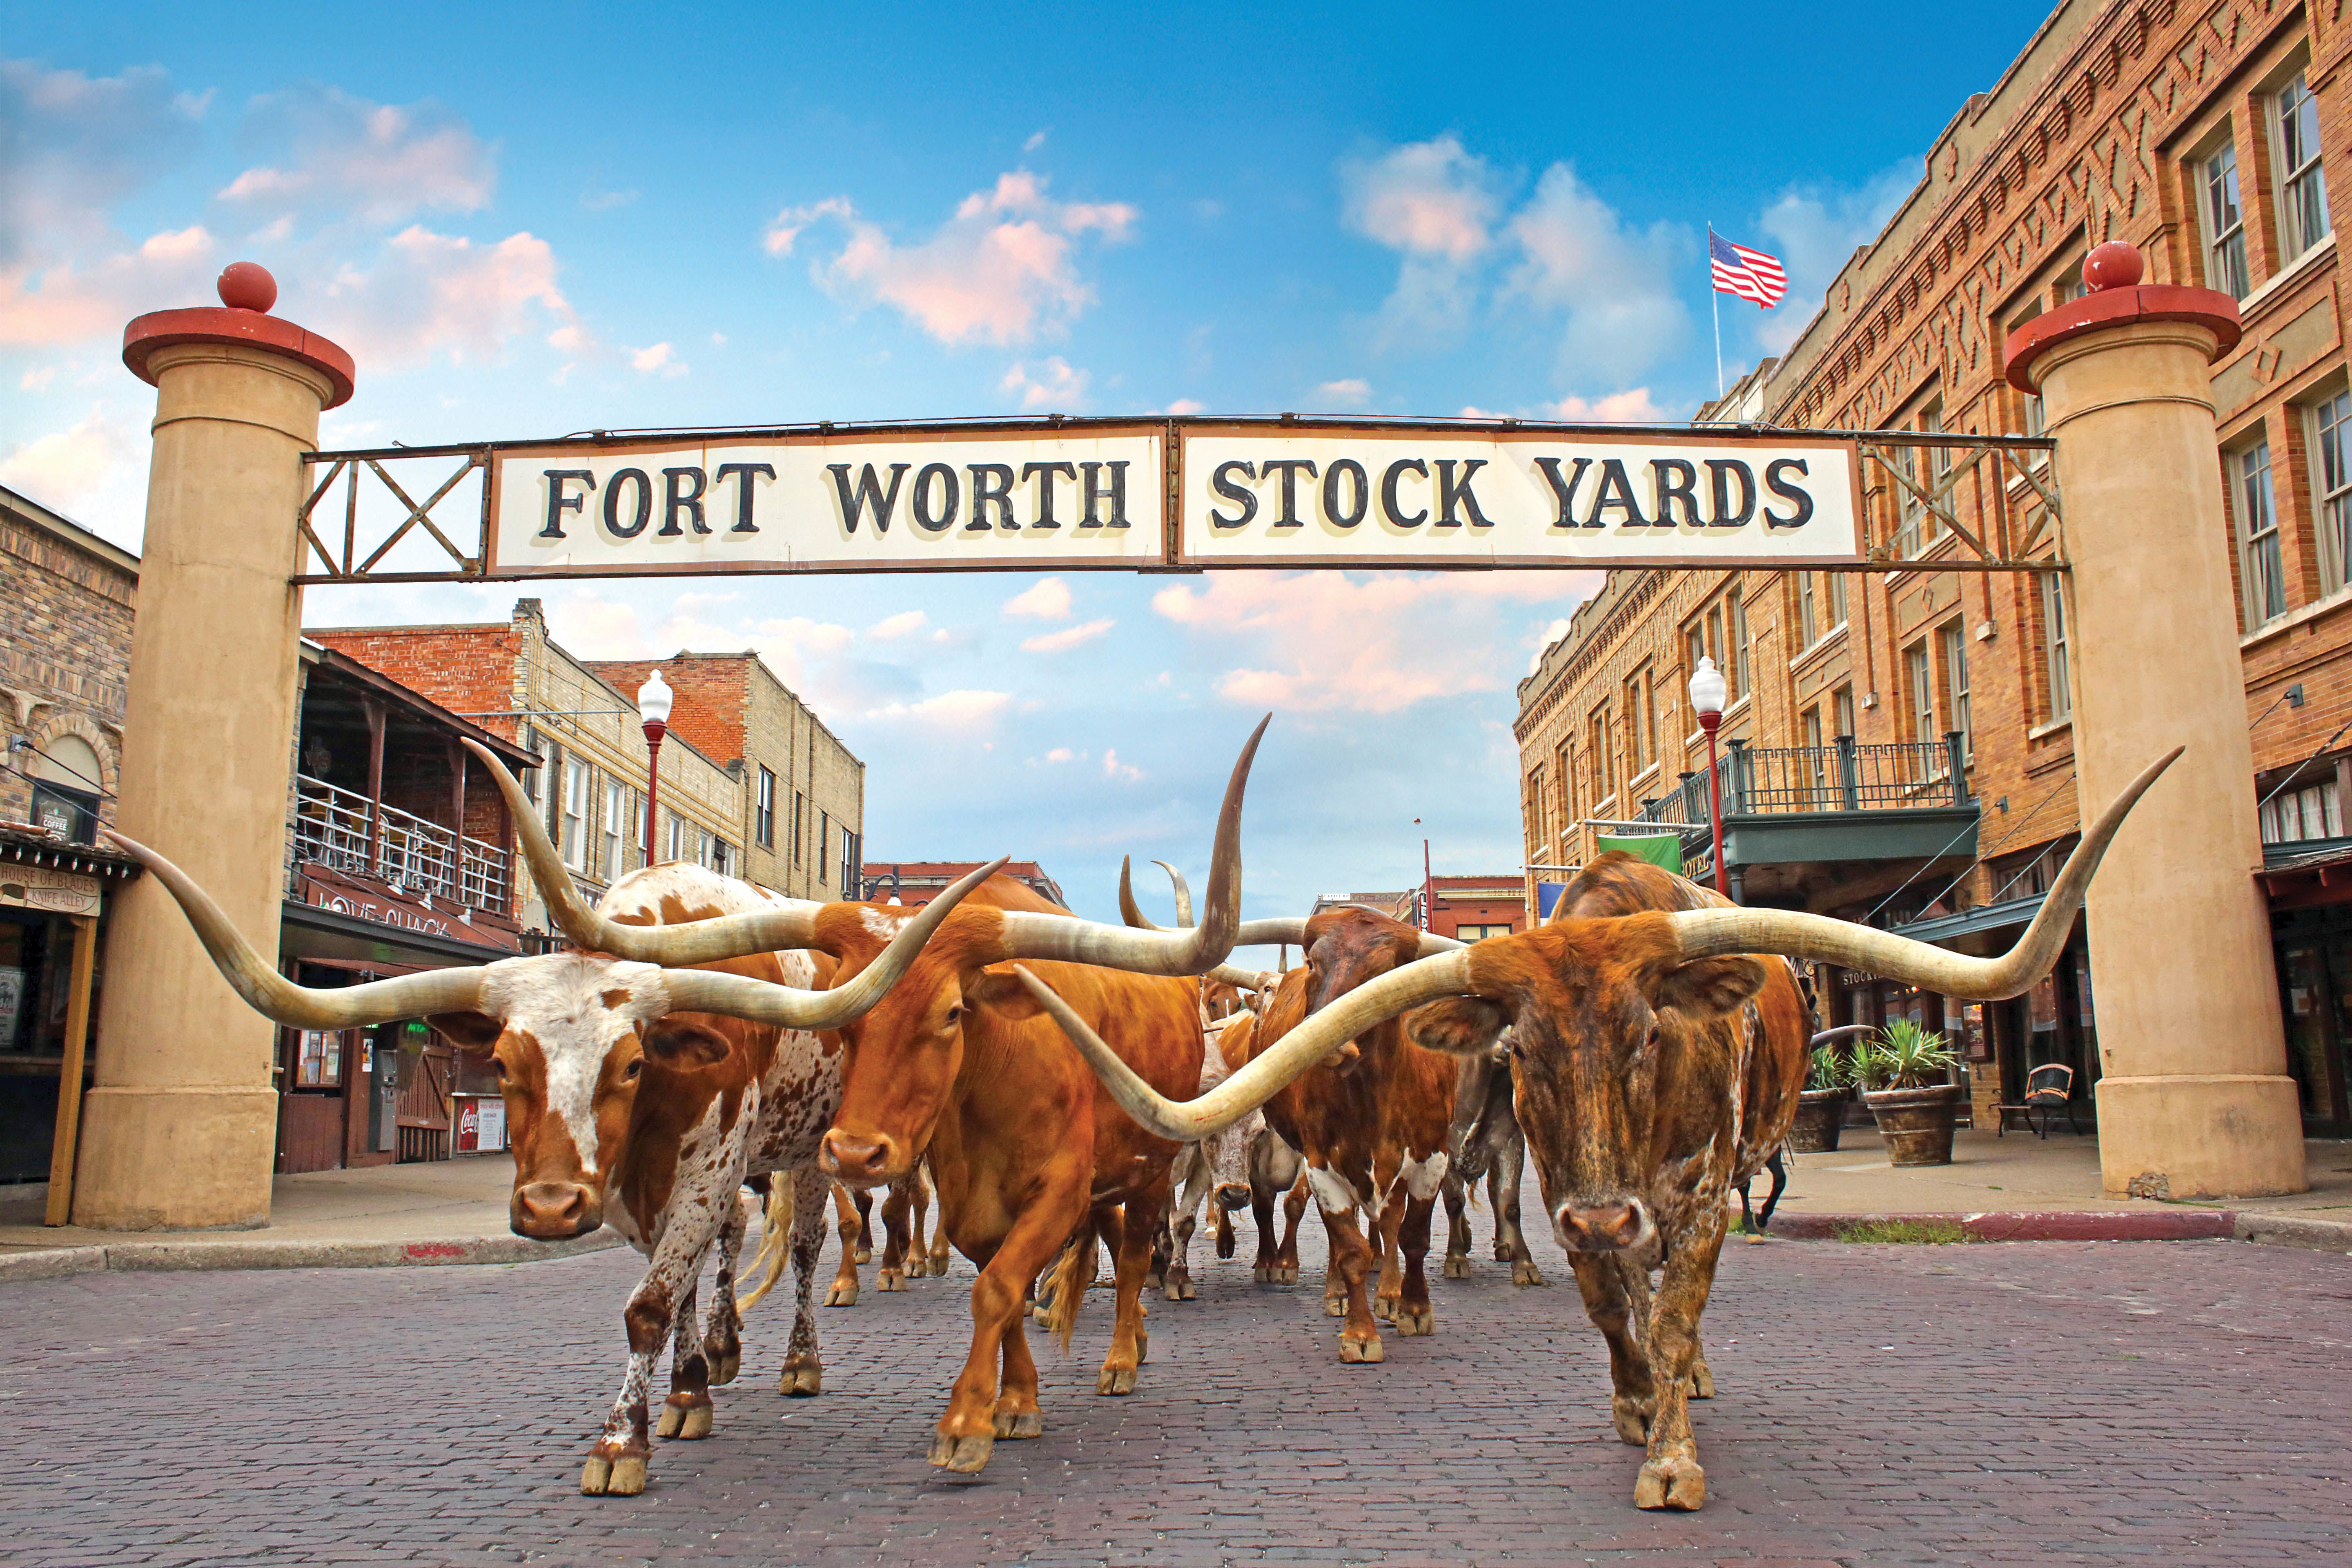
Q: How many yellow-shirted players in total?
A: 0